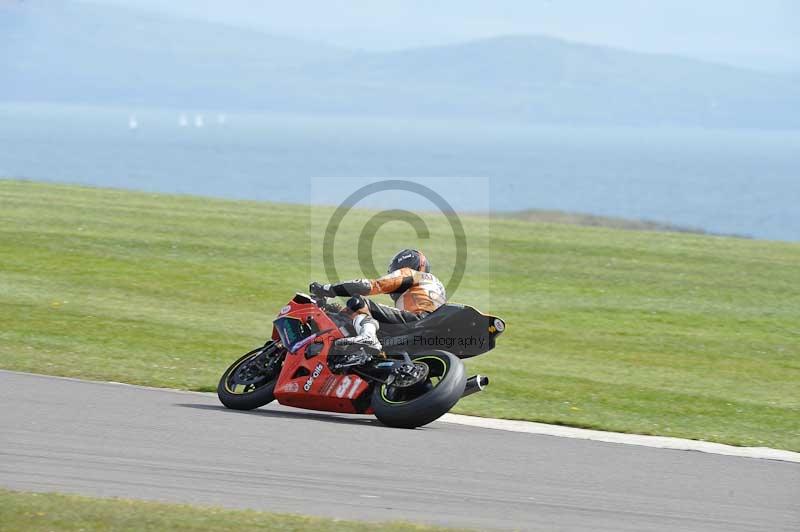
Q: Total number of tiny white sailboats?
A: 4